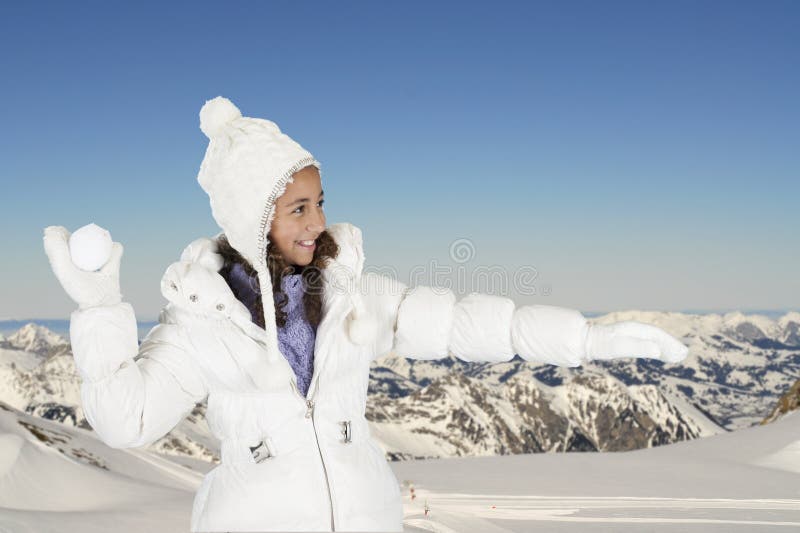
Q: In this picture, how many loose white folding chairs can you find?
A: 0